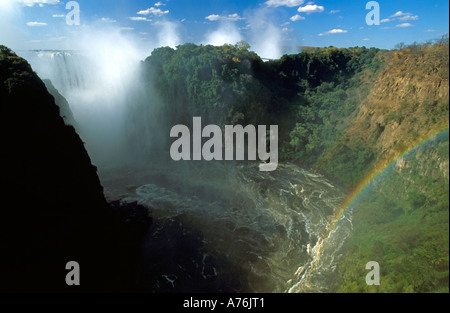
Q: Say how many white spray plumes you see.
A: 4